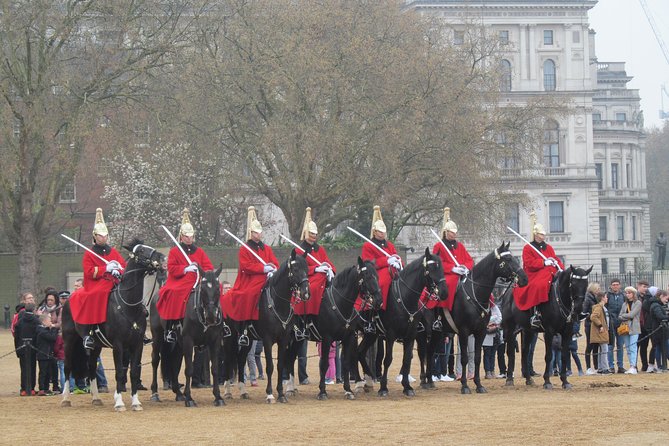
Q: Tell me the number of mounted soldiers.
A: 7